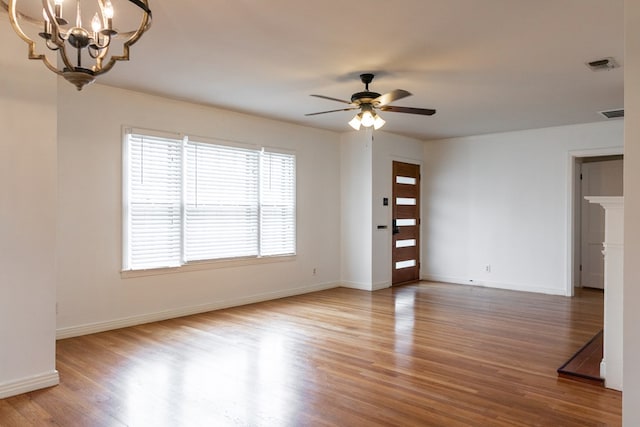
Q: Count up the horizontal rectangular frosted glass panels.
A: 5